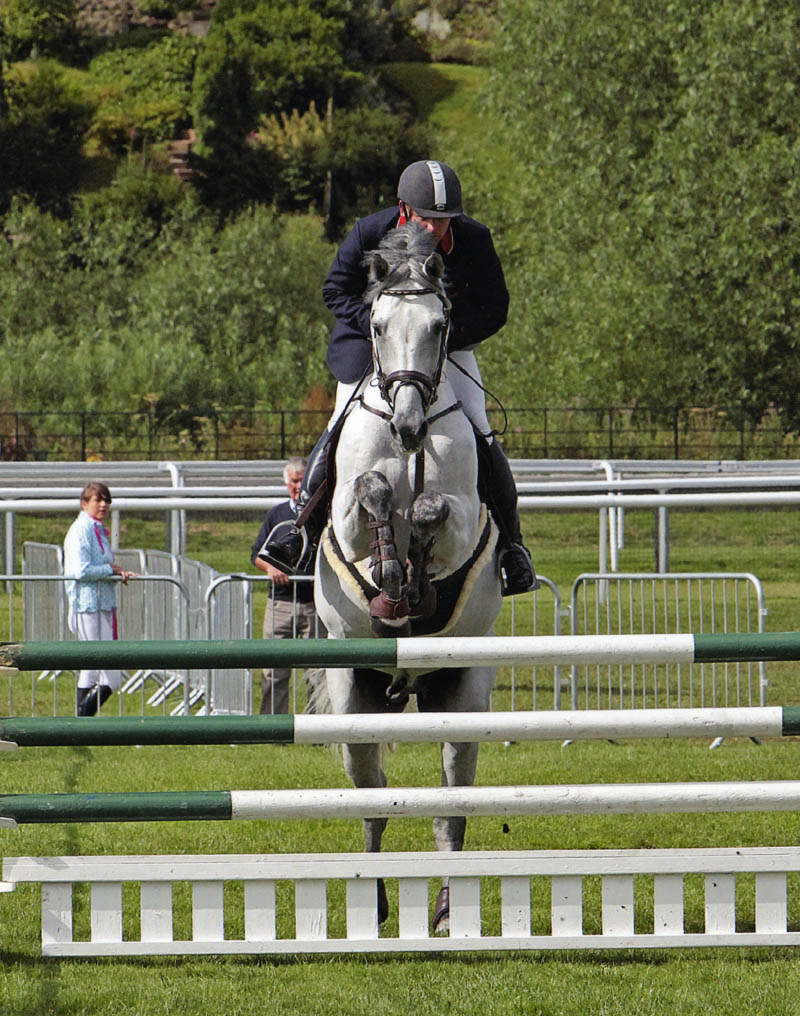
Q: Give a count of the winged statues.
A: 0